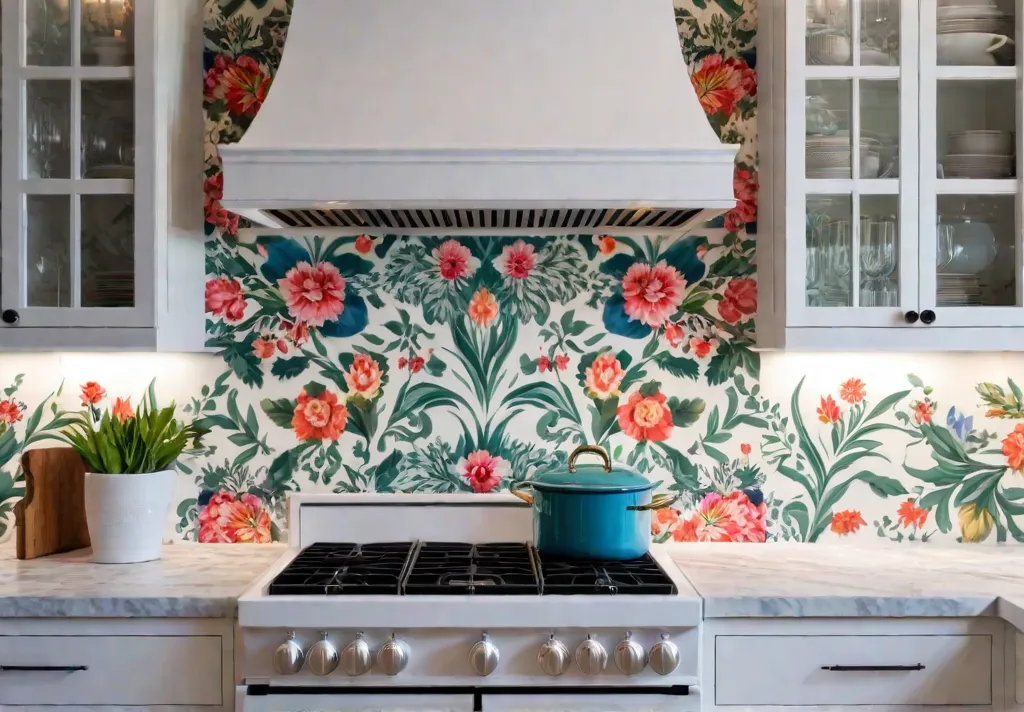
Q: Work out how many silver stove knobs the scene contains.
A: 9